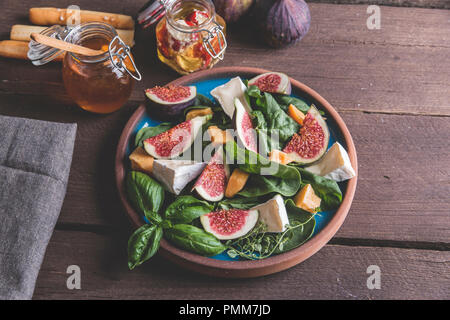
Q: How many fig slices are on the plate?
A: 7